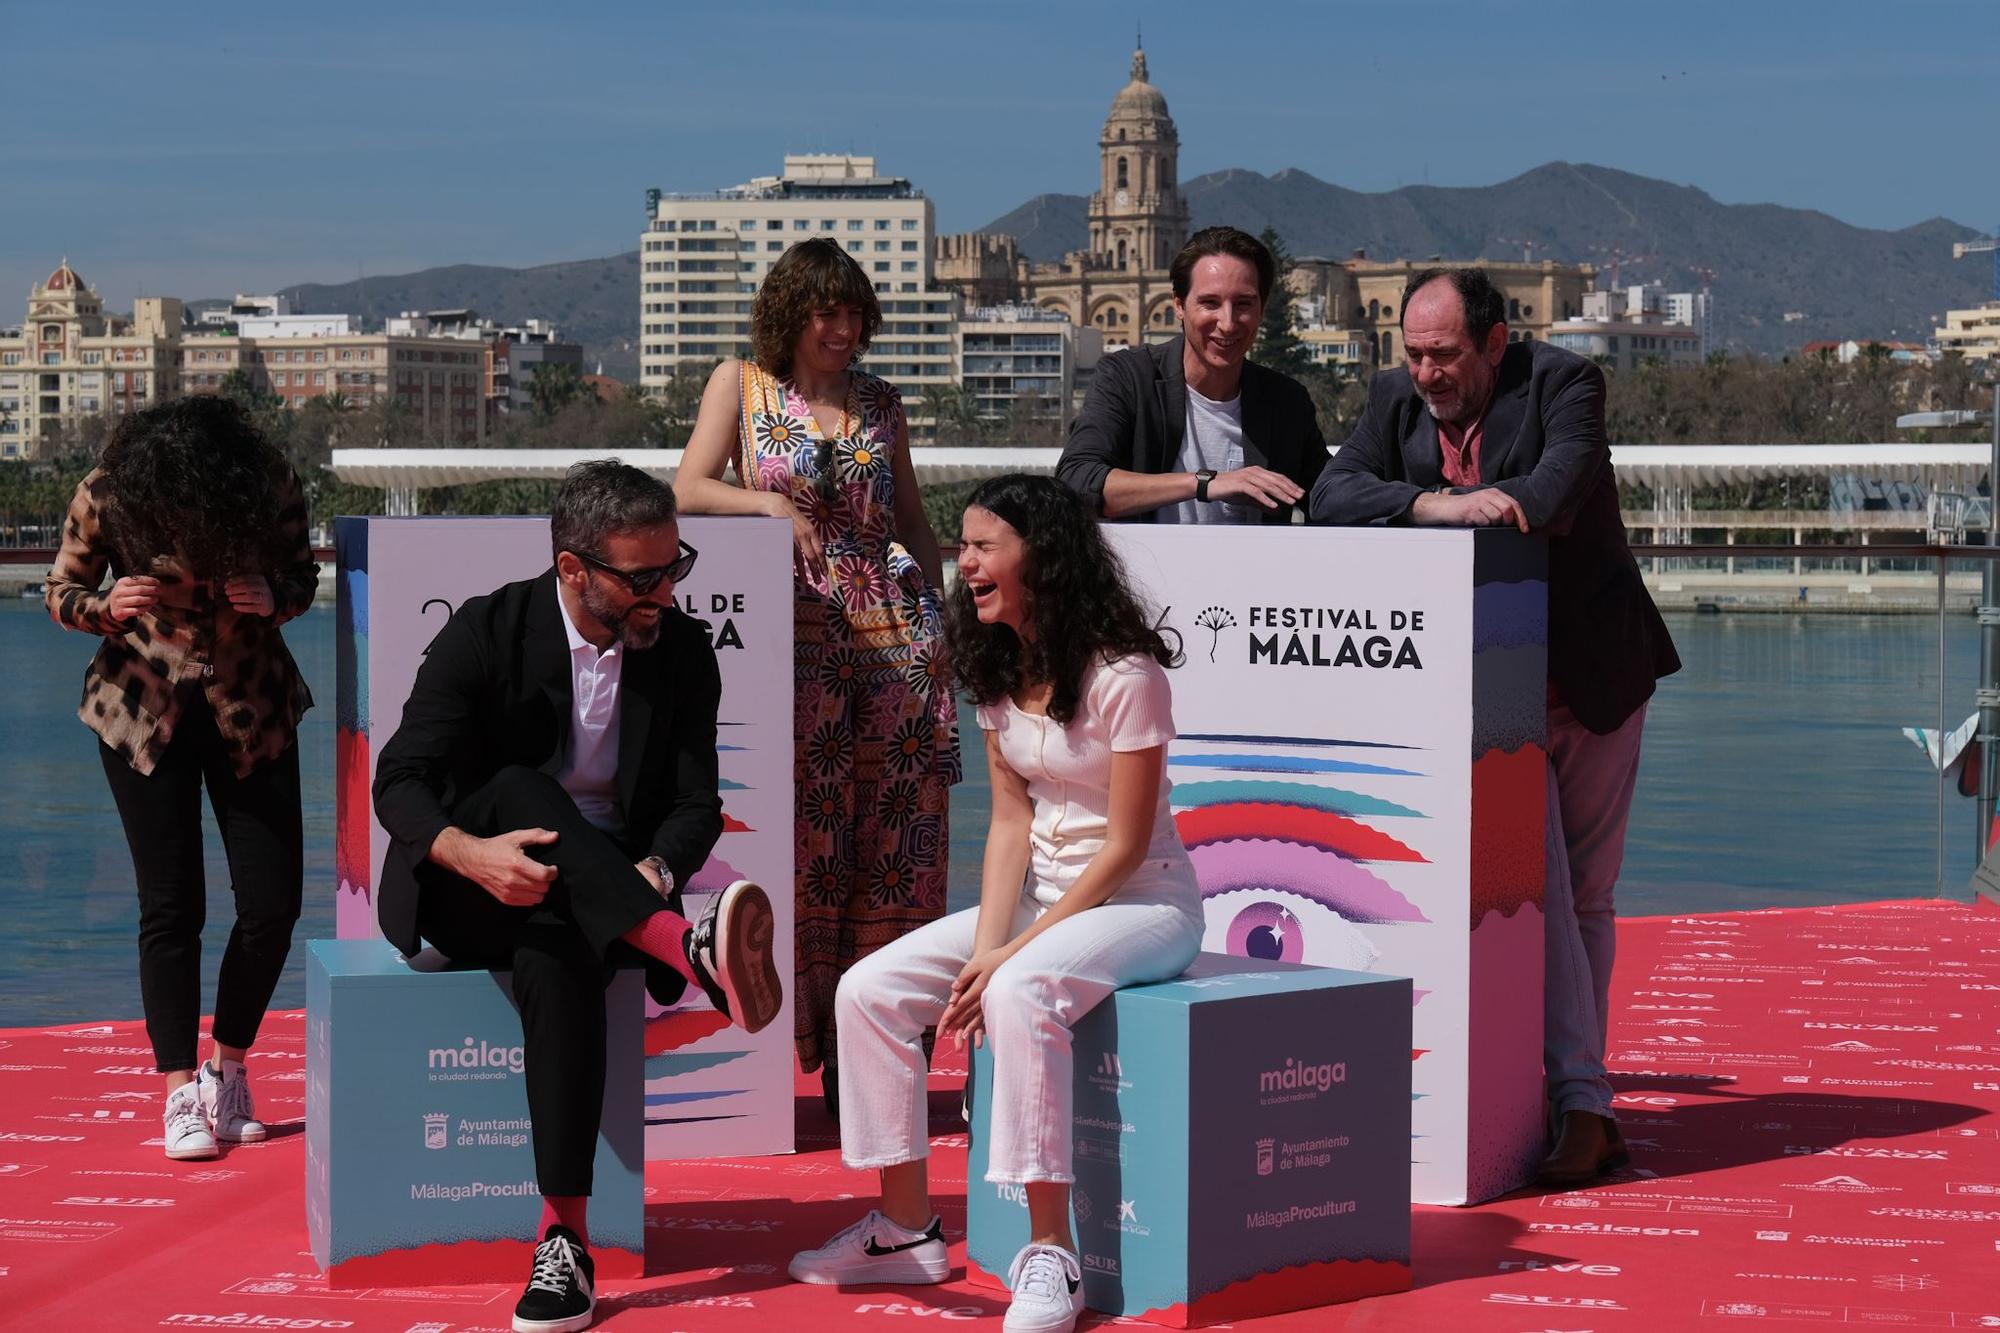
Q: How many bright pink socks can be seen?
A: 2